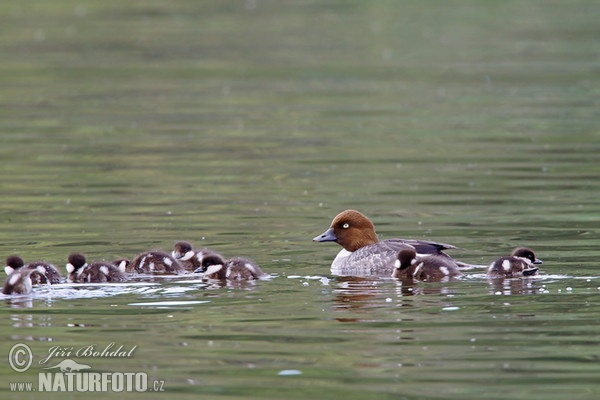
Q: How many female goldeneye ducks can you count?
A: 1